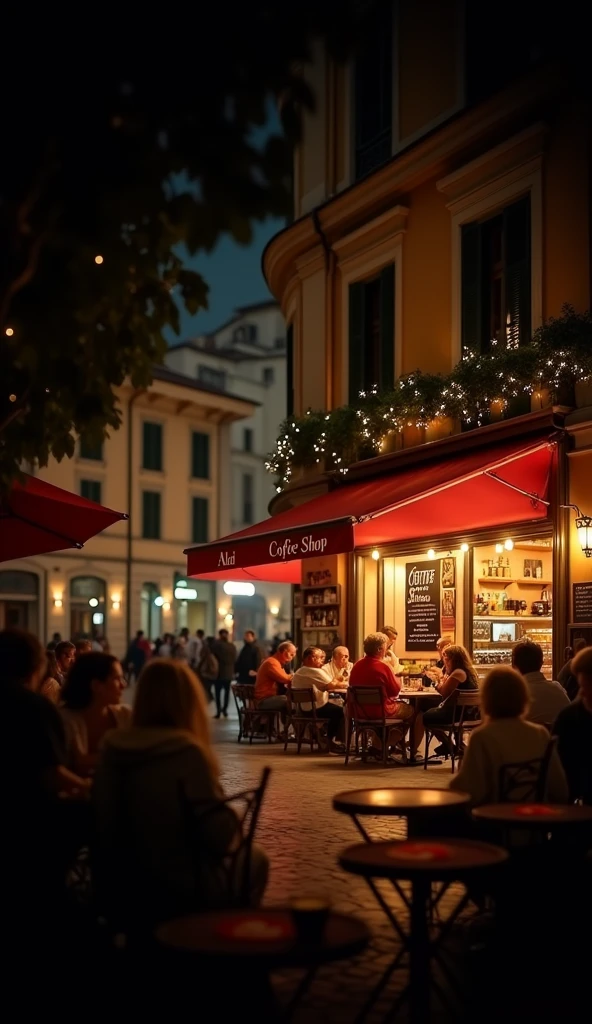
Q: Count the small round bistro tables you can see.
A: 4